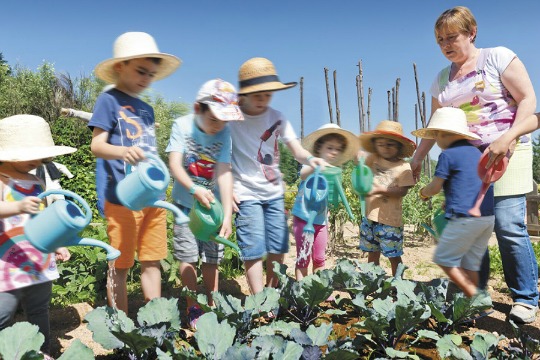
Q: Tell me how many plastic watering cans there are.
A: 8